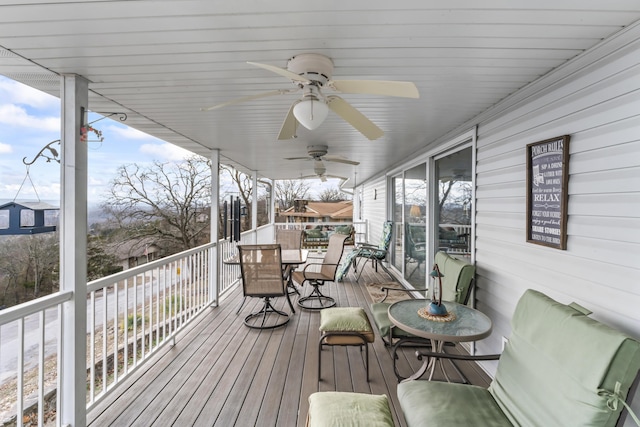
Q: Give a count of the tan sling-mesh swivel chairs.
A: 3